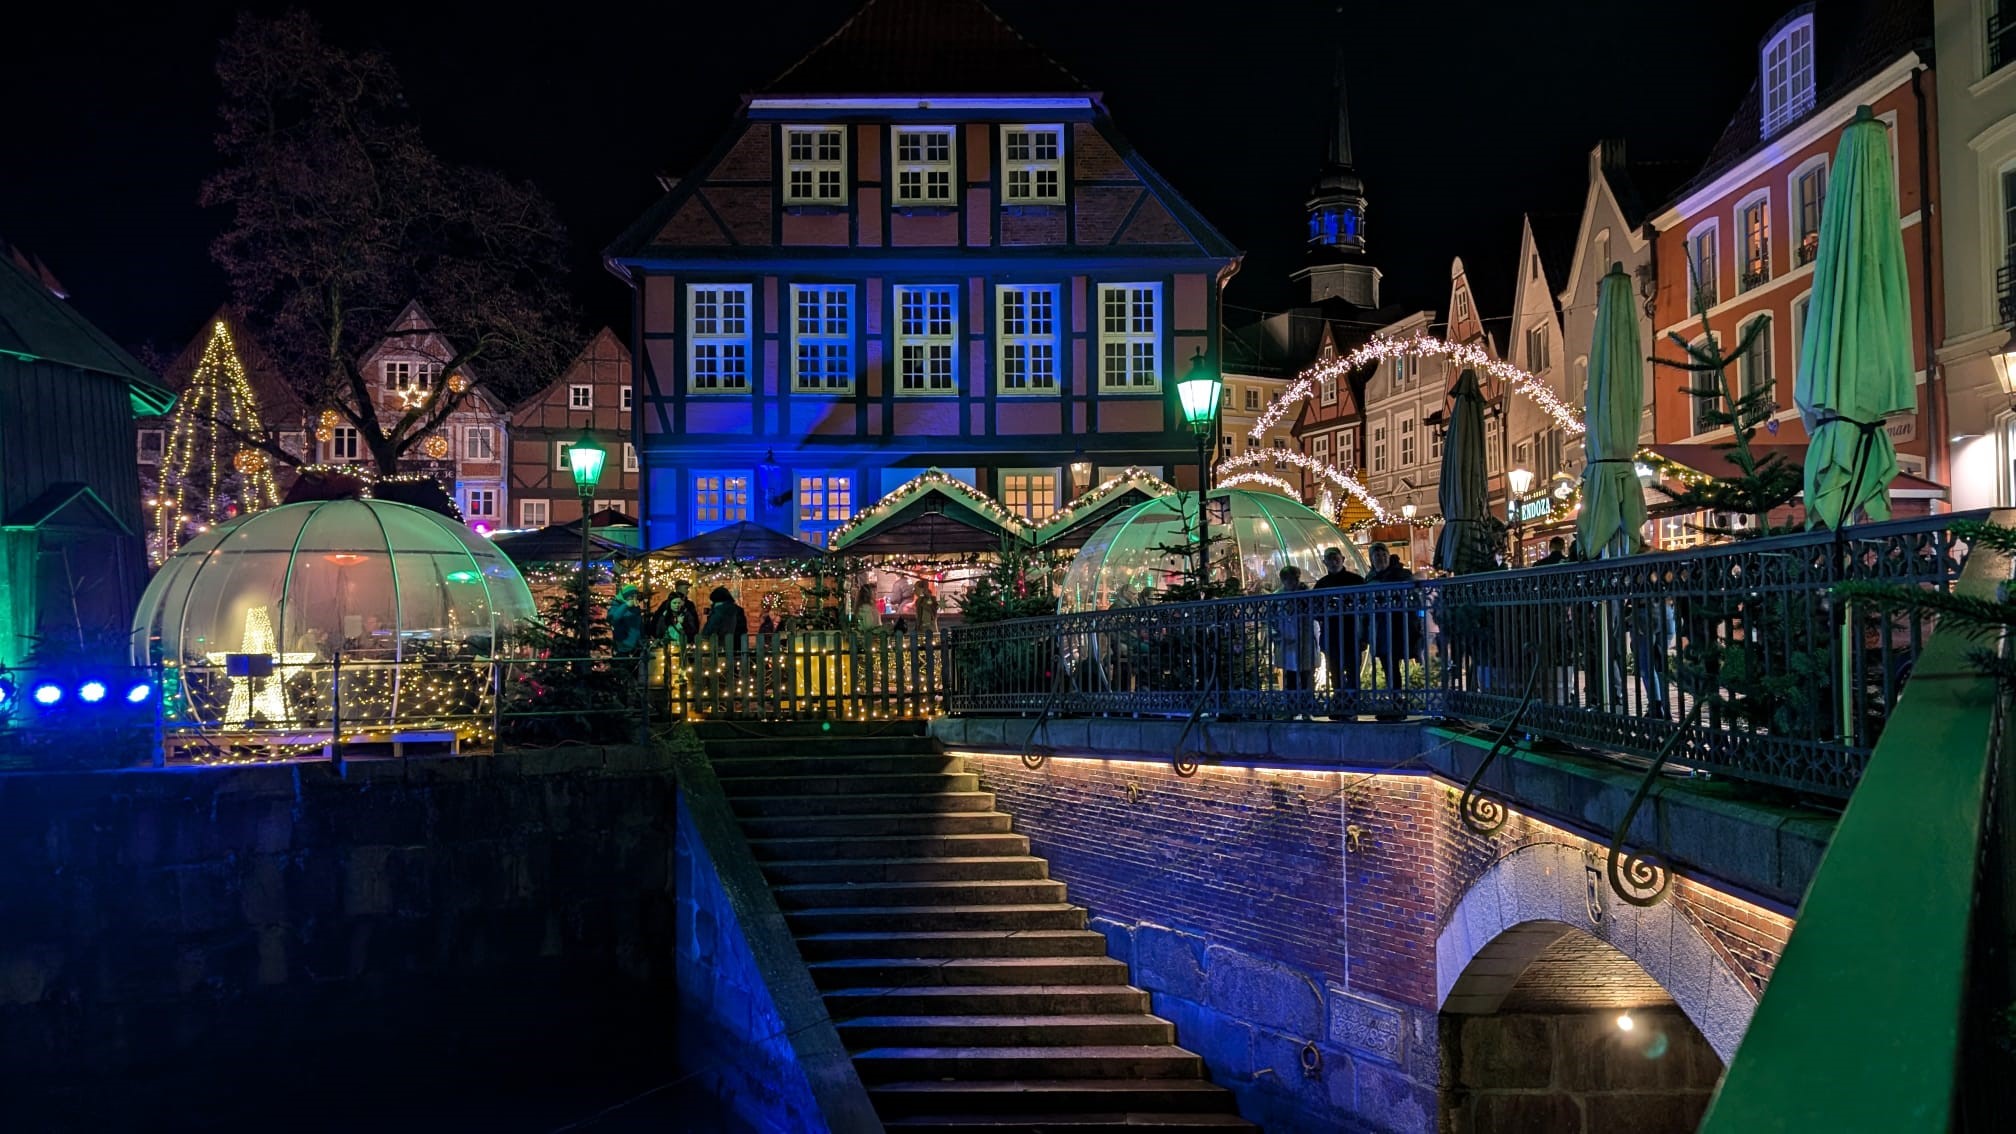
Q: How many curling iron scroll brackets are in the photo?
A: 4